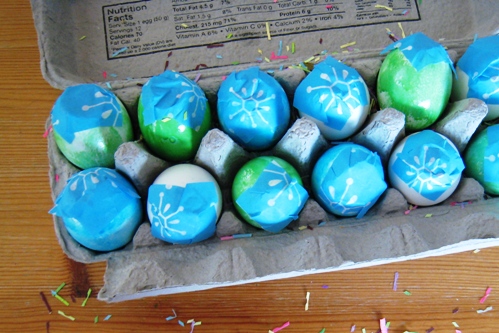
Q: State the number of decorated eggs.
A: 12